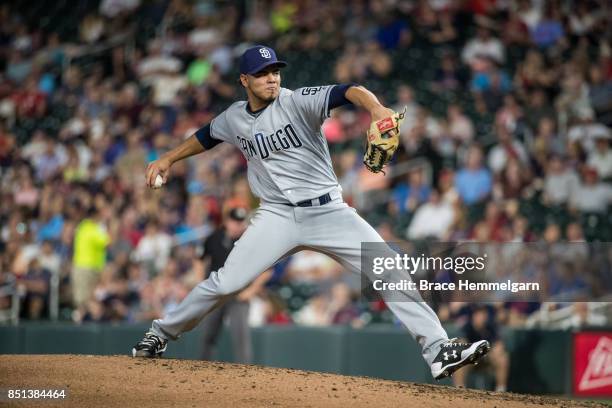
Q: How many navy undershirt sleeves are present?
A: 2